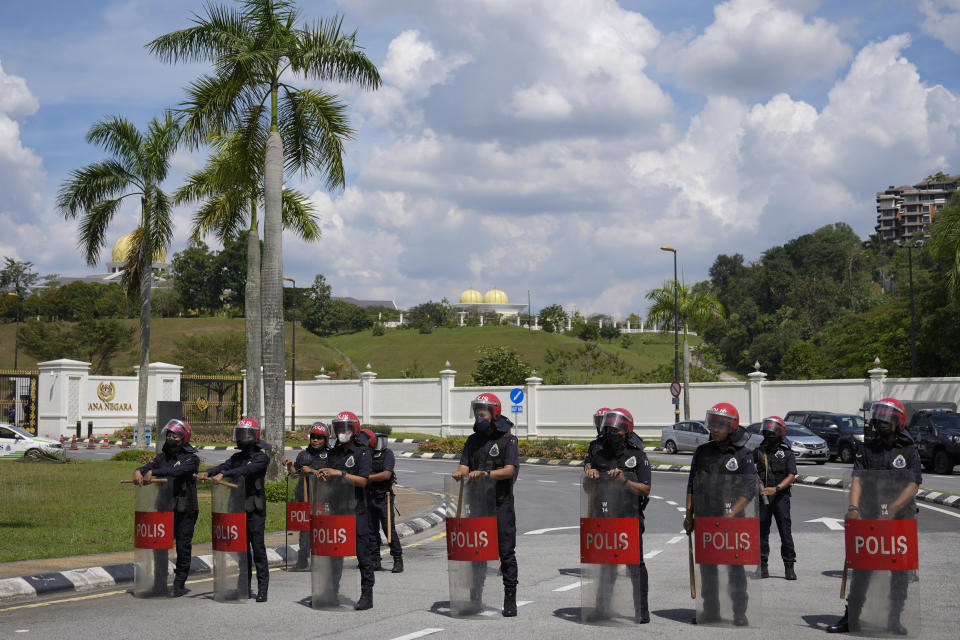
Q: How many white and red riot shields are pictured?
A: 8